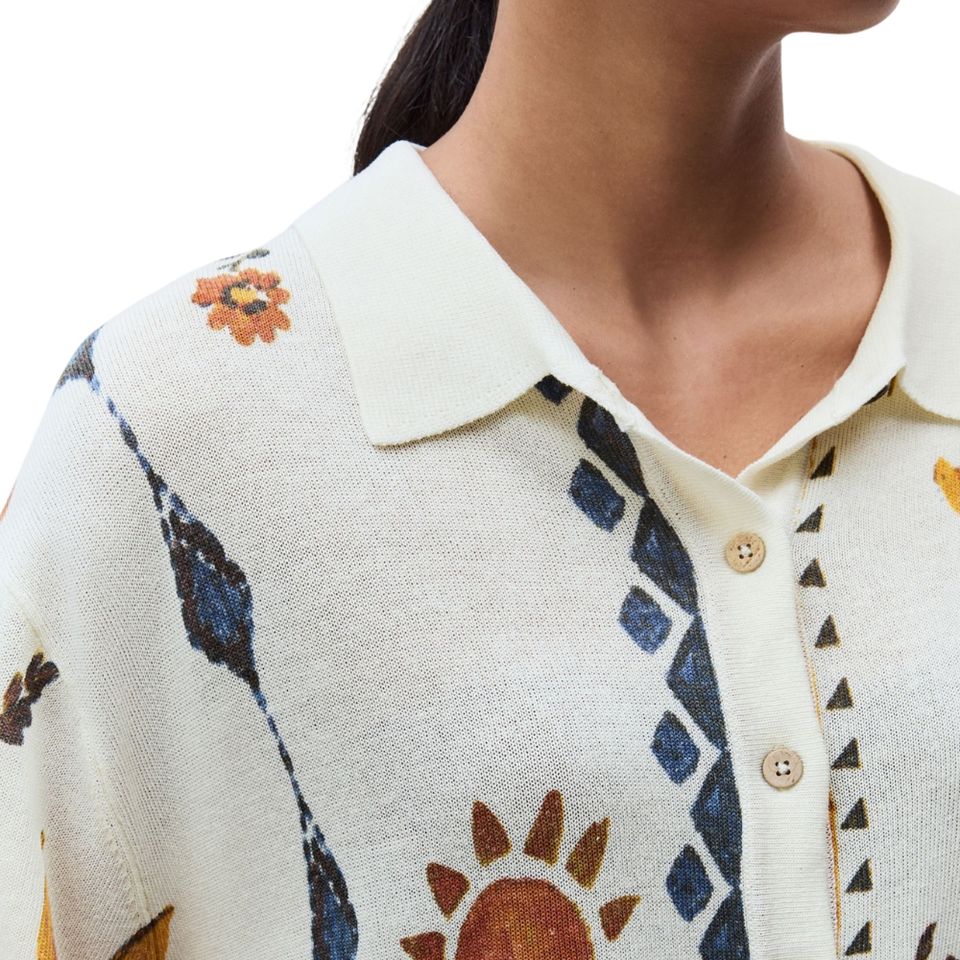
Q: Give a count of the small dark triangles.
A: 9